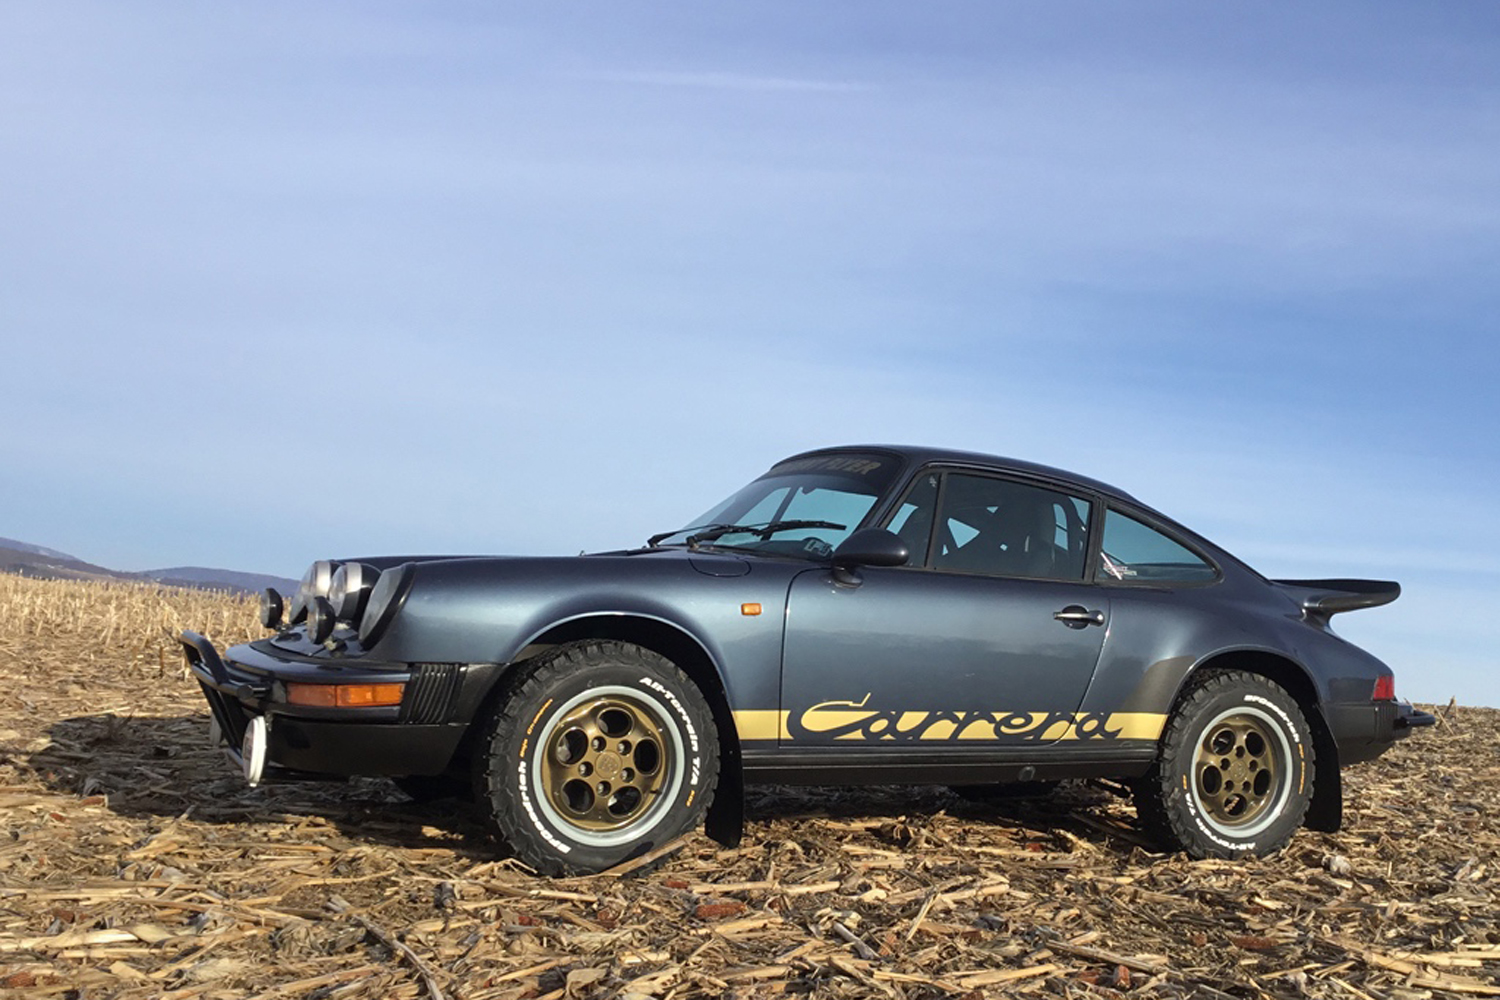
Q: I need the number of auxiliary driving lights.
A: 6